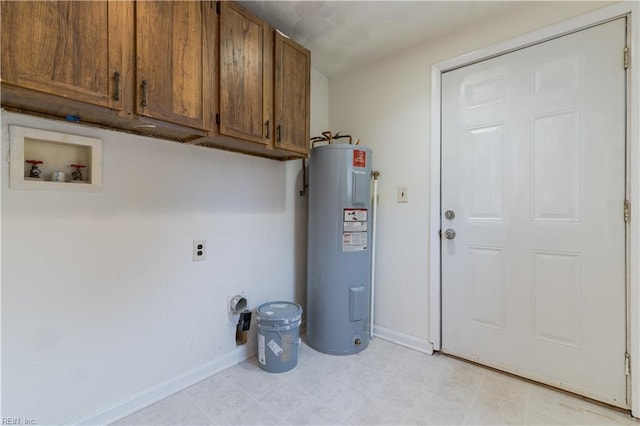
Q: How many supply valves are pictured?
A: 2